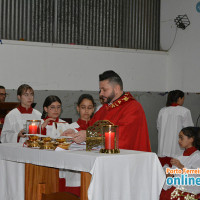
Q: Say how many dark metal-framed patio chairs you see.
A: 0